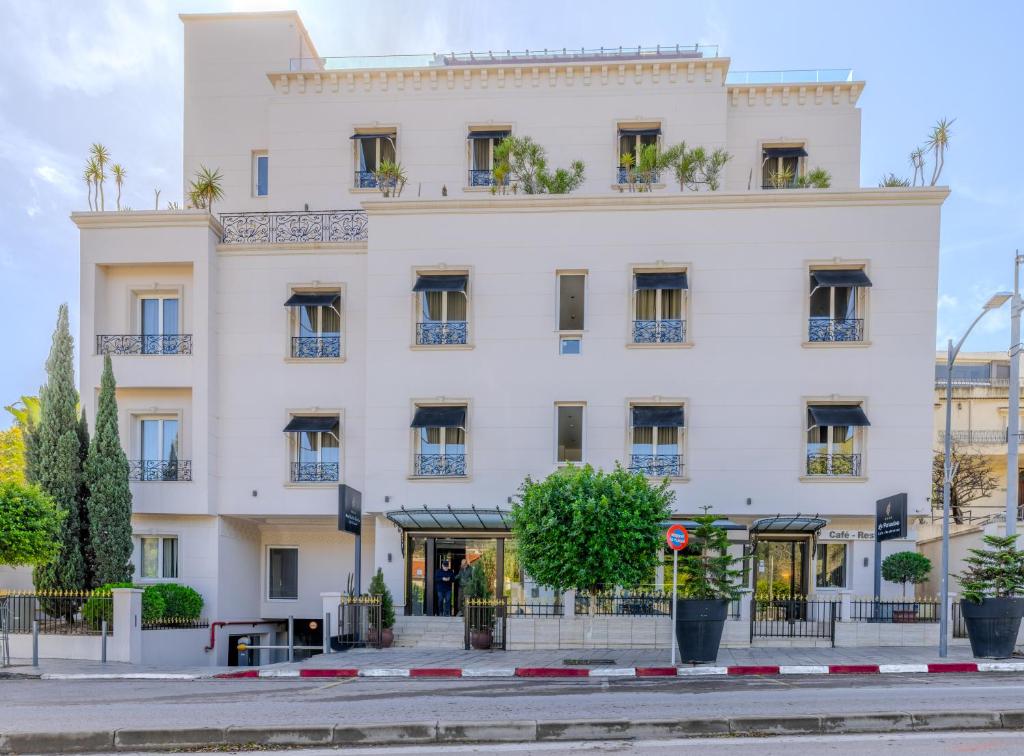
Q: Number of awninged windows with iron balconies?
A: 12